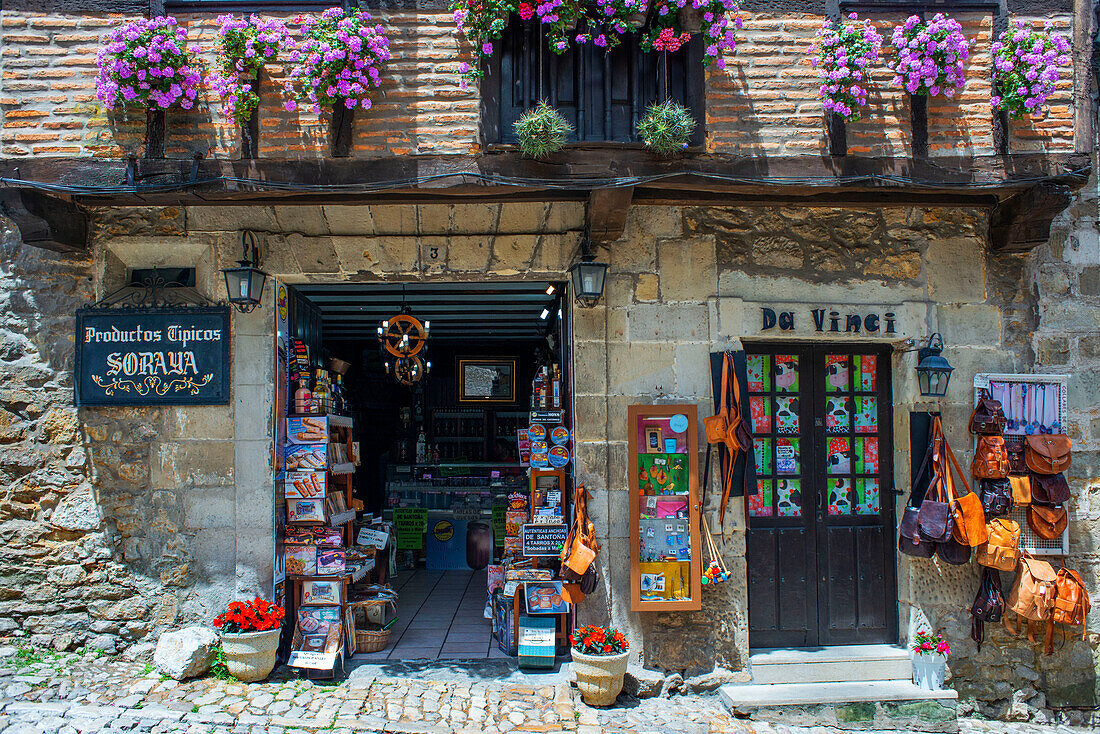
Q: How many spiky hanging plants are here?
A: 2